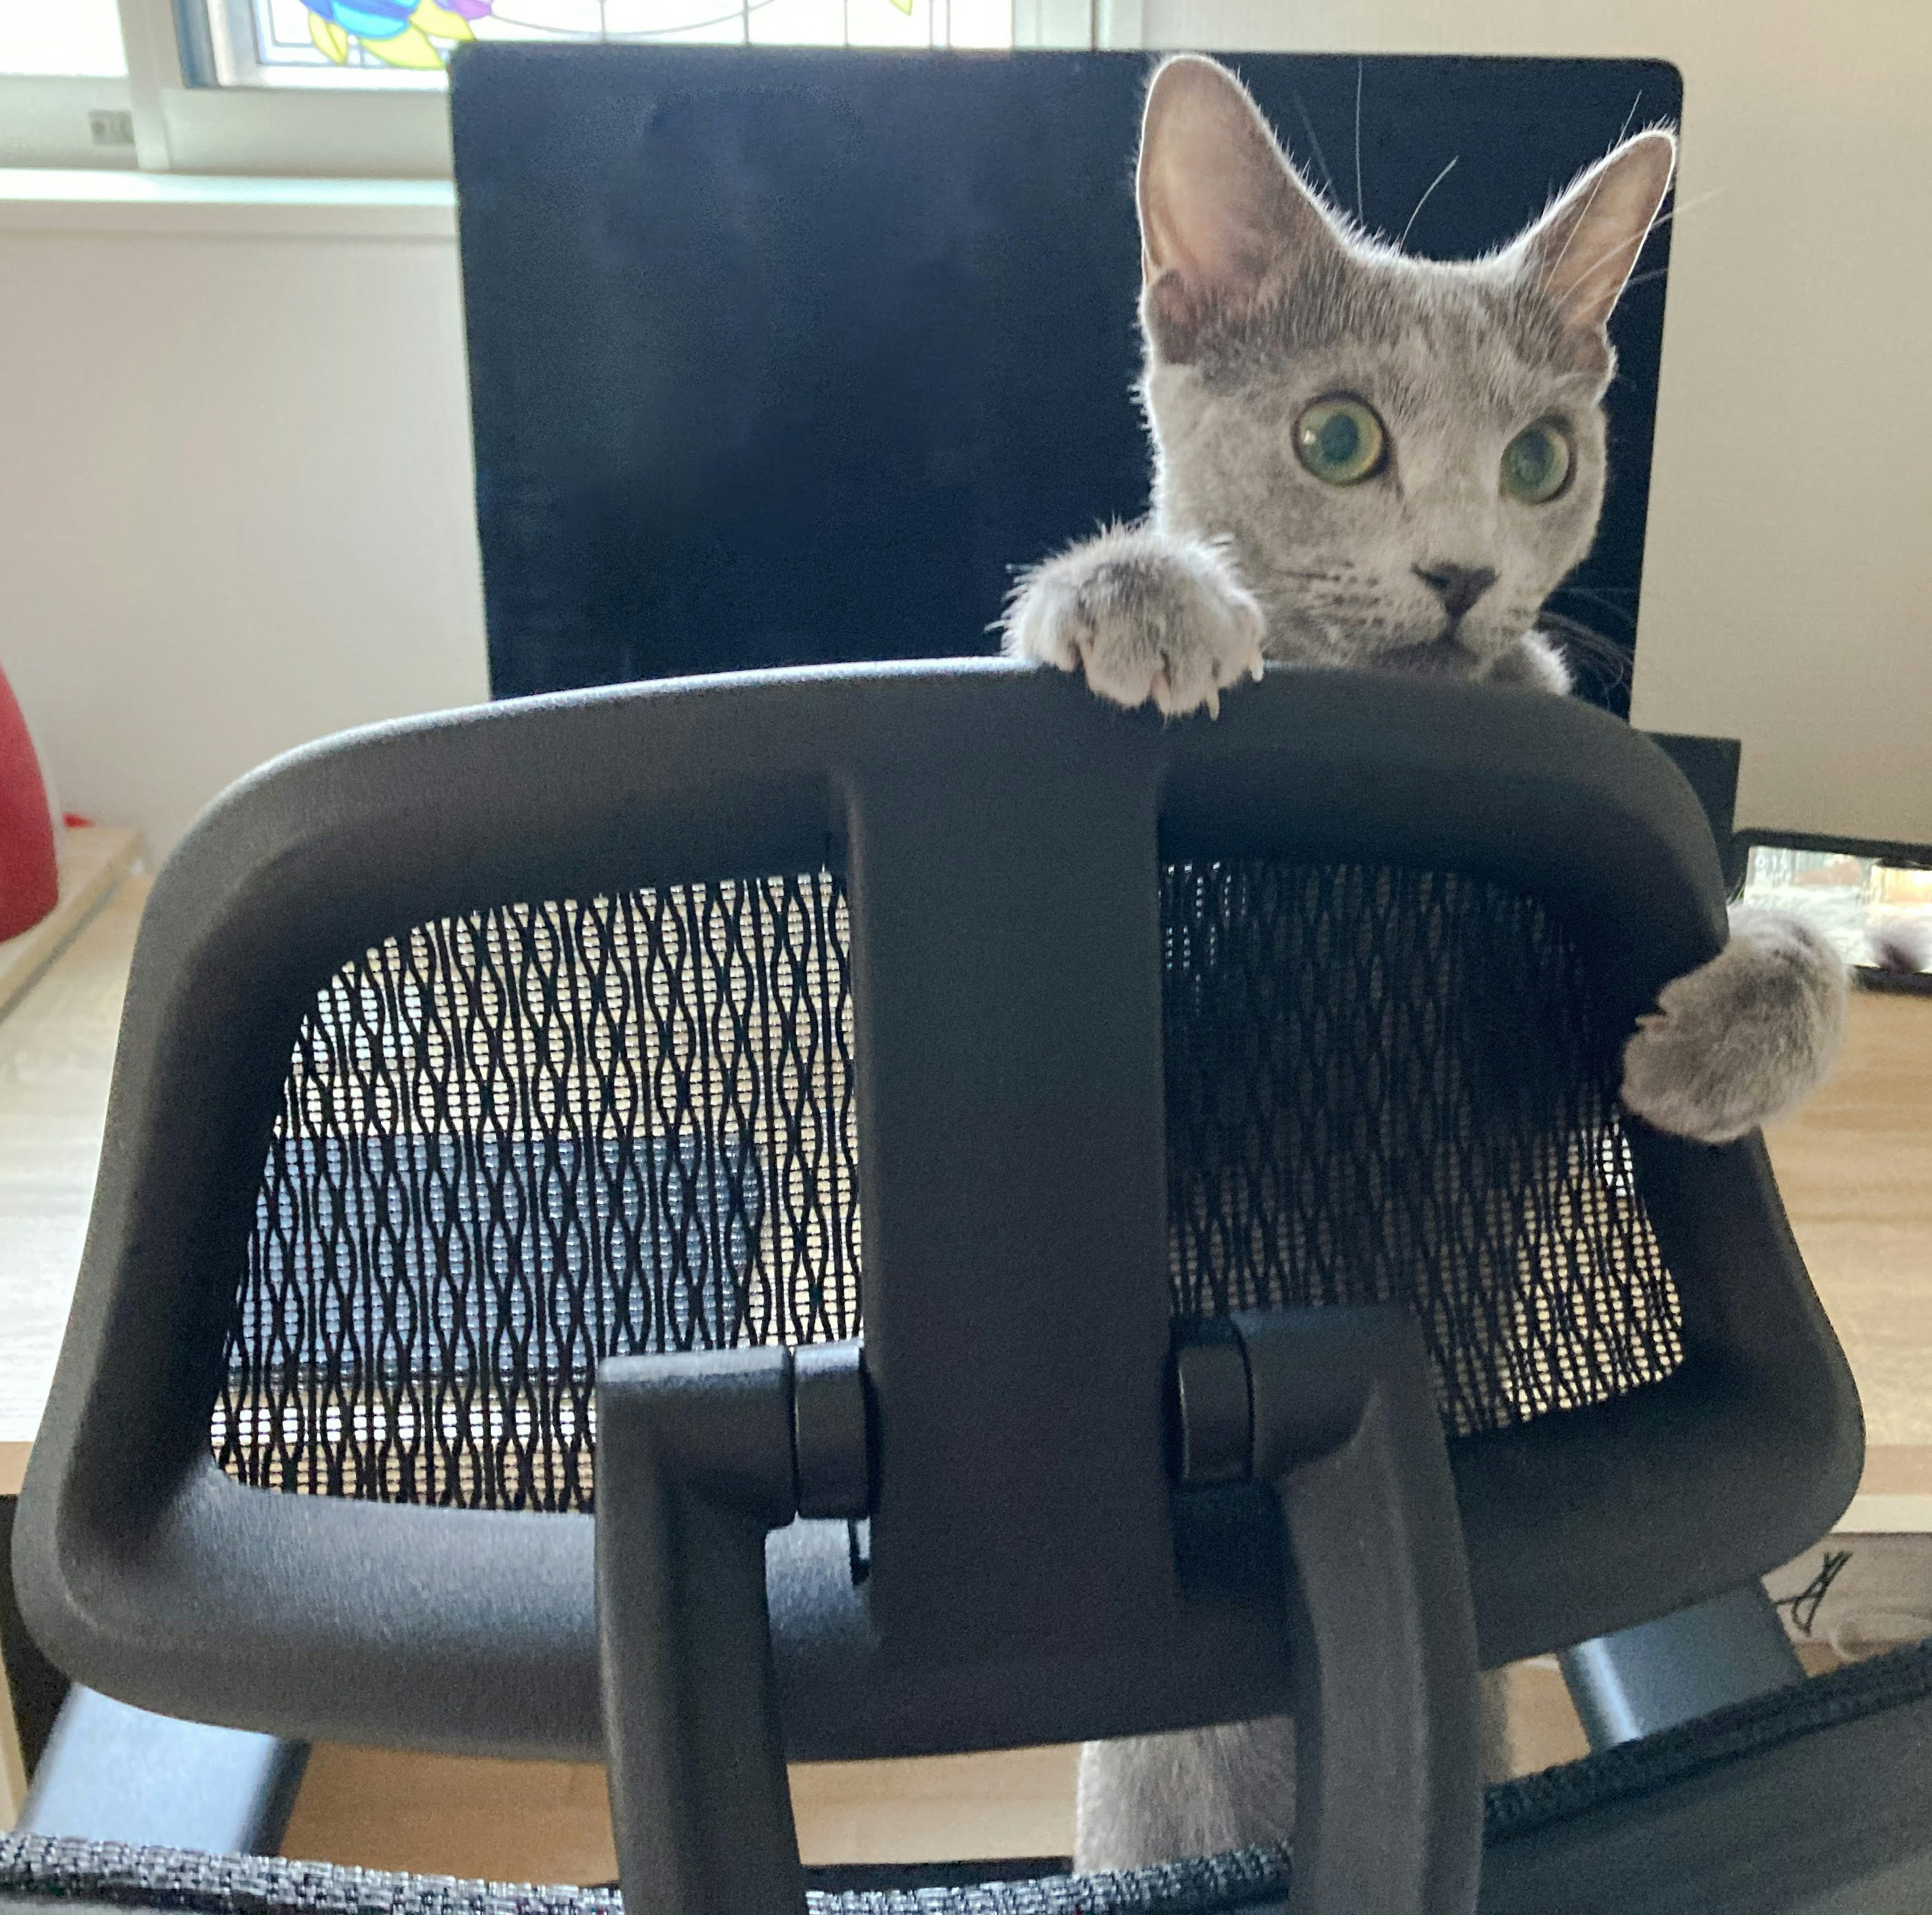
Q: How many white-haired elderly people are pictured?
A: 0